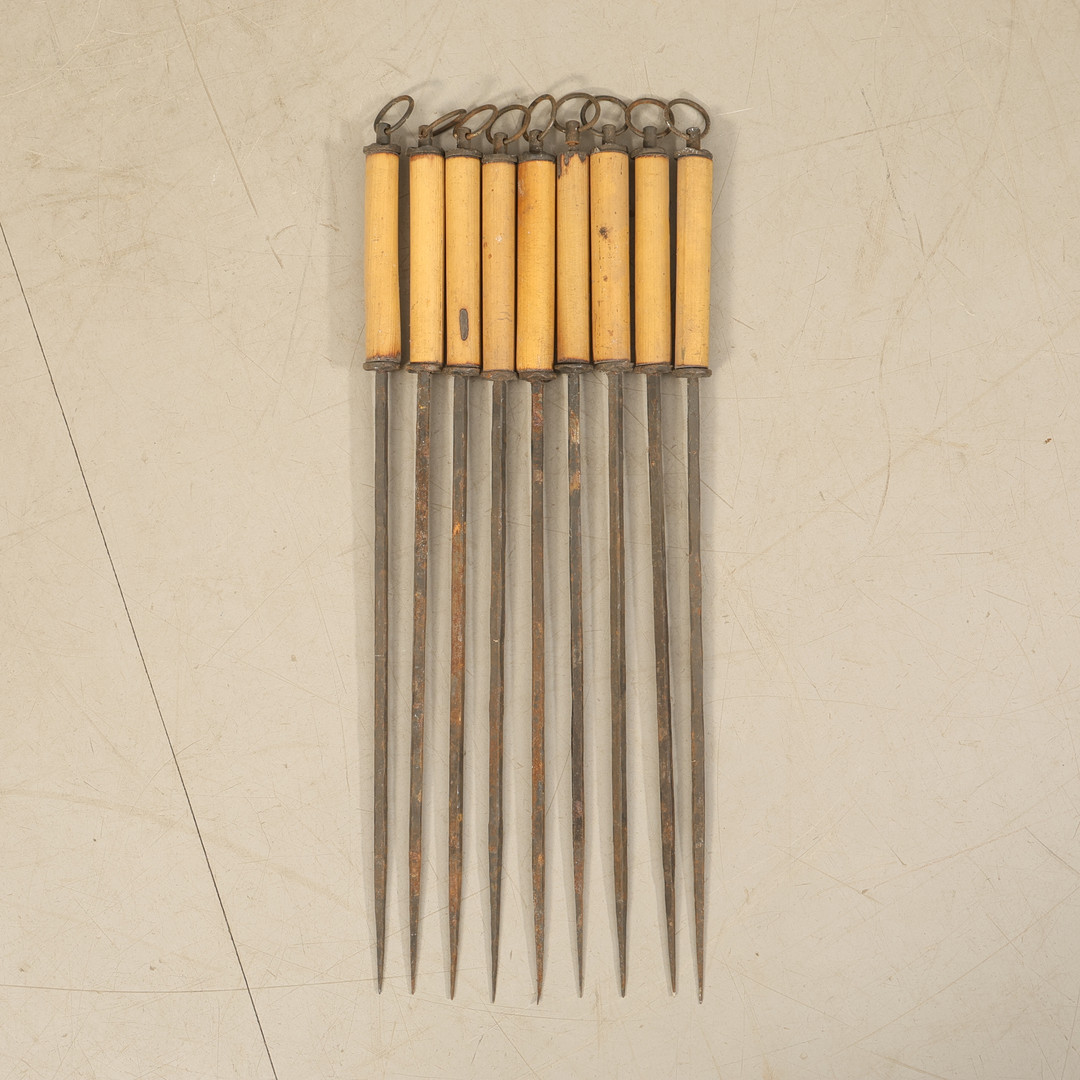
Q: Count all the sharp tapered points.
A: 9